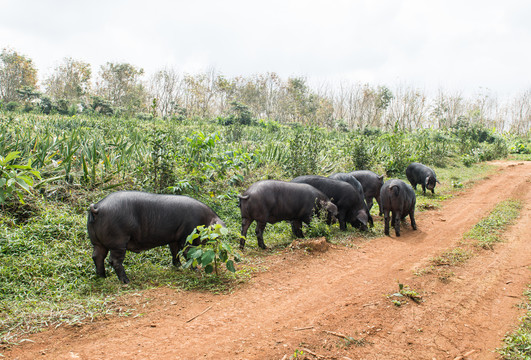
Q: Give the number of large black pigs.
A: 7